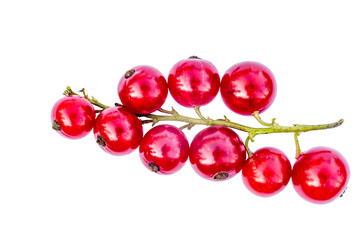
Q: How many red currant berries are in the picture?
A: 9